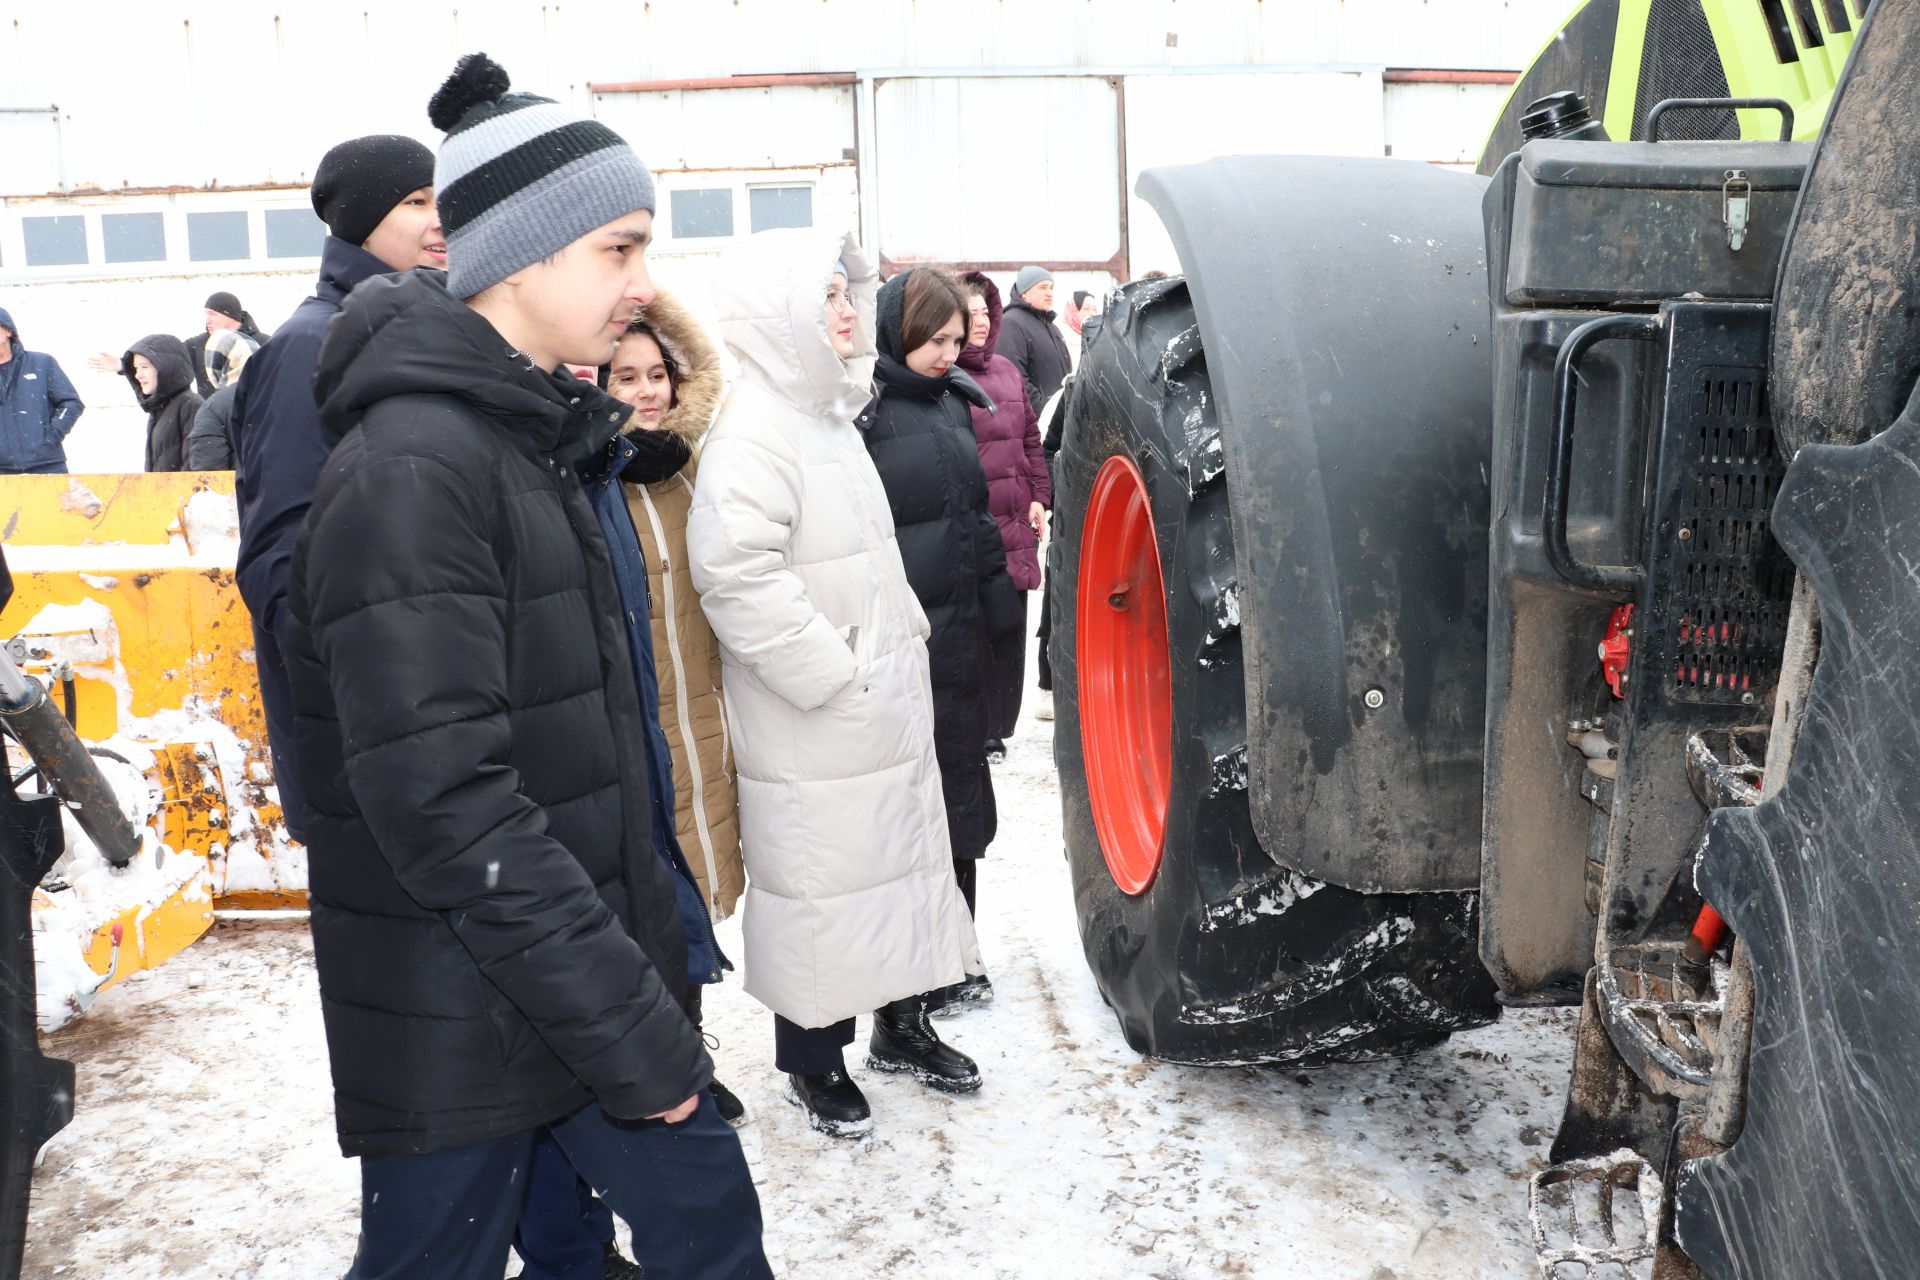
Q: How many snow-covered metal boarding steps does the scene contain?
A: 3